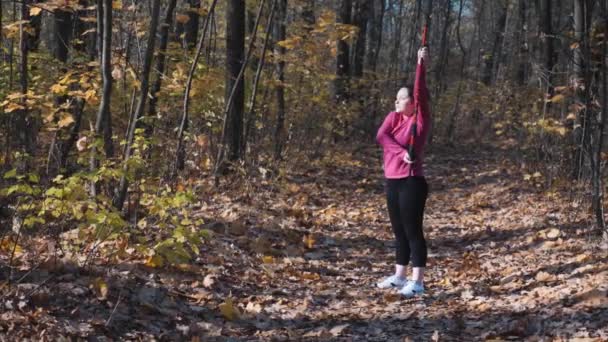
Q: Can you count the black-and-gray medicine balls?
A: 0